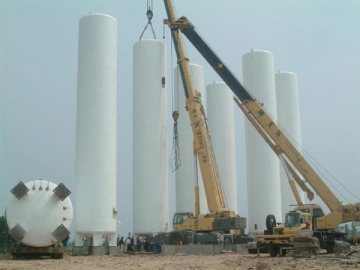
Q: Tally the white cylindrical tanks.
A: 7